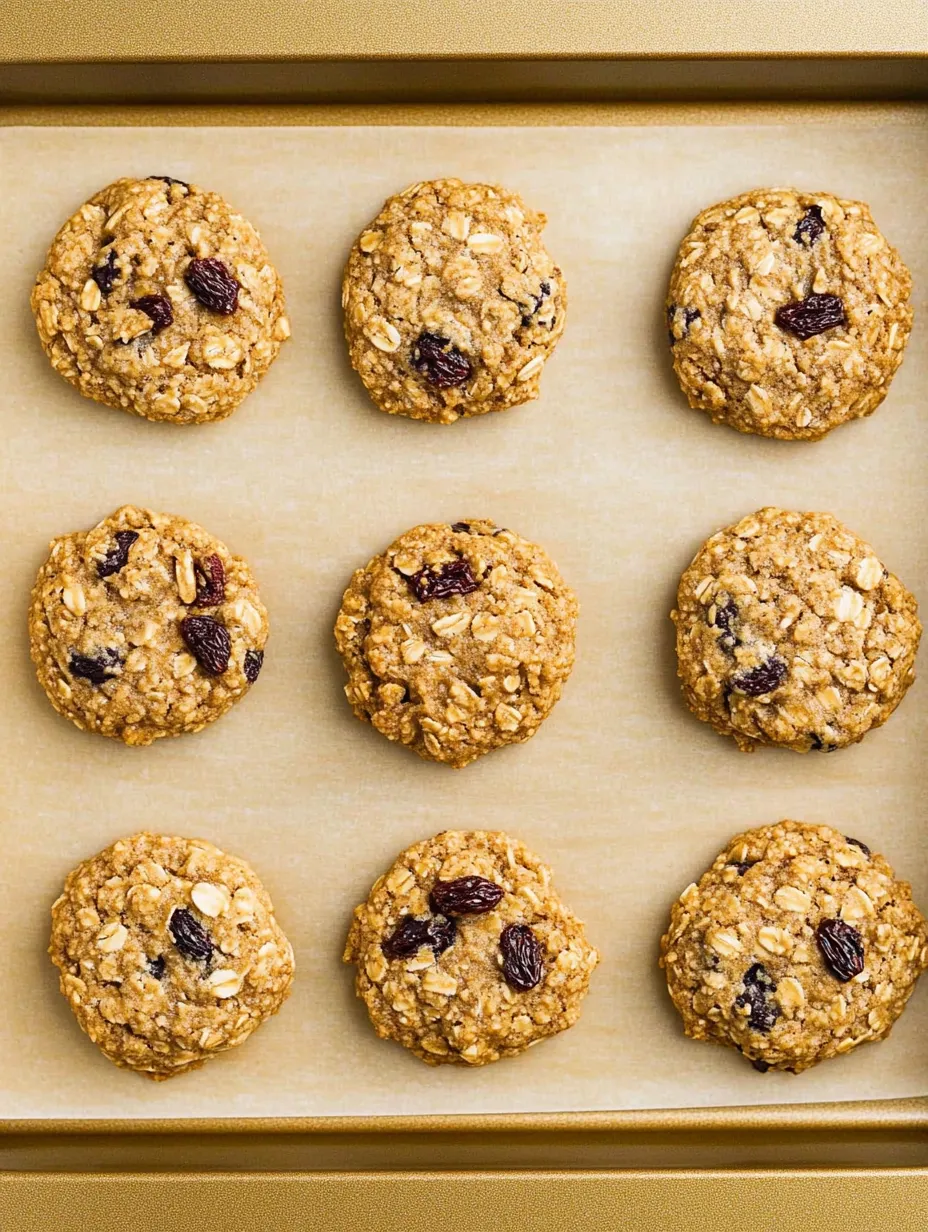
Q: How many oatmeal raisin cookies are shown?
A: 9